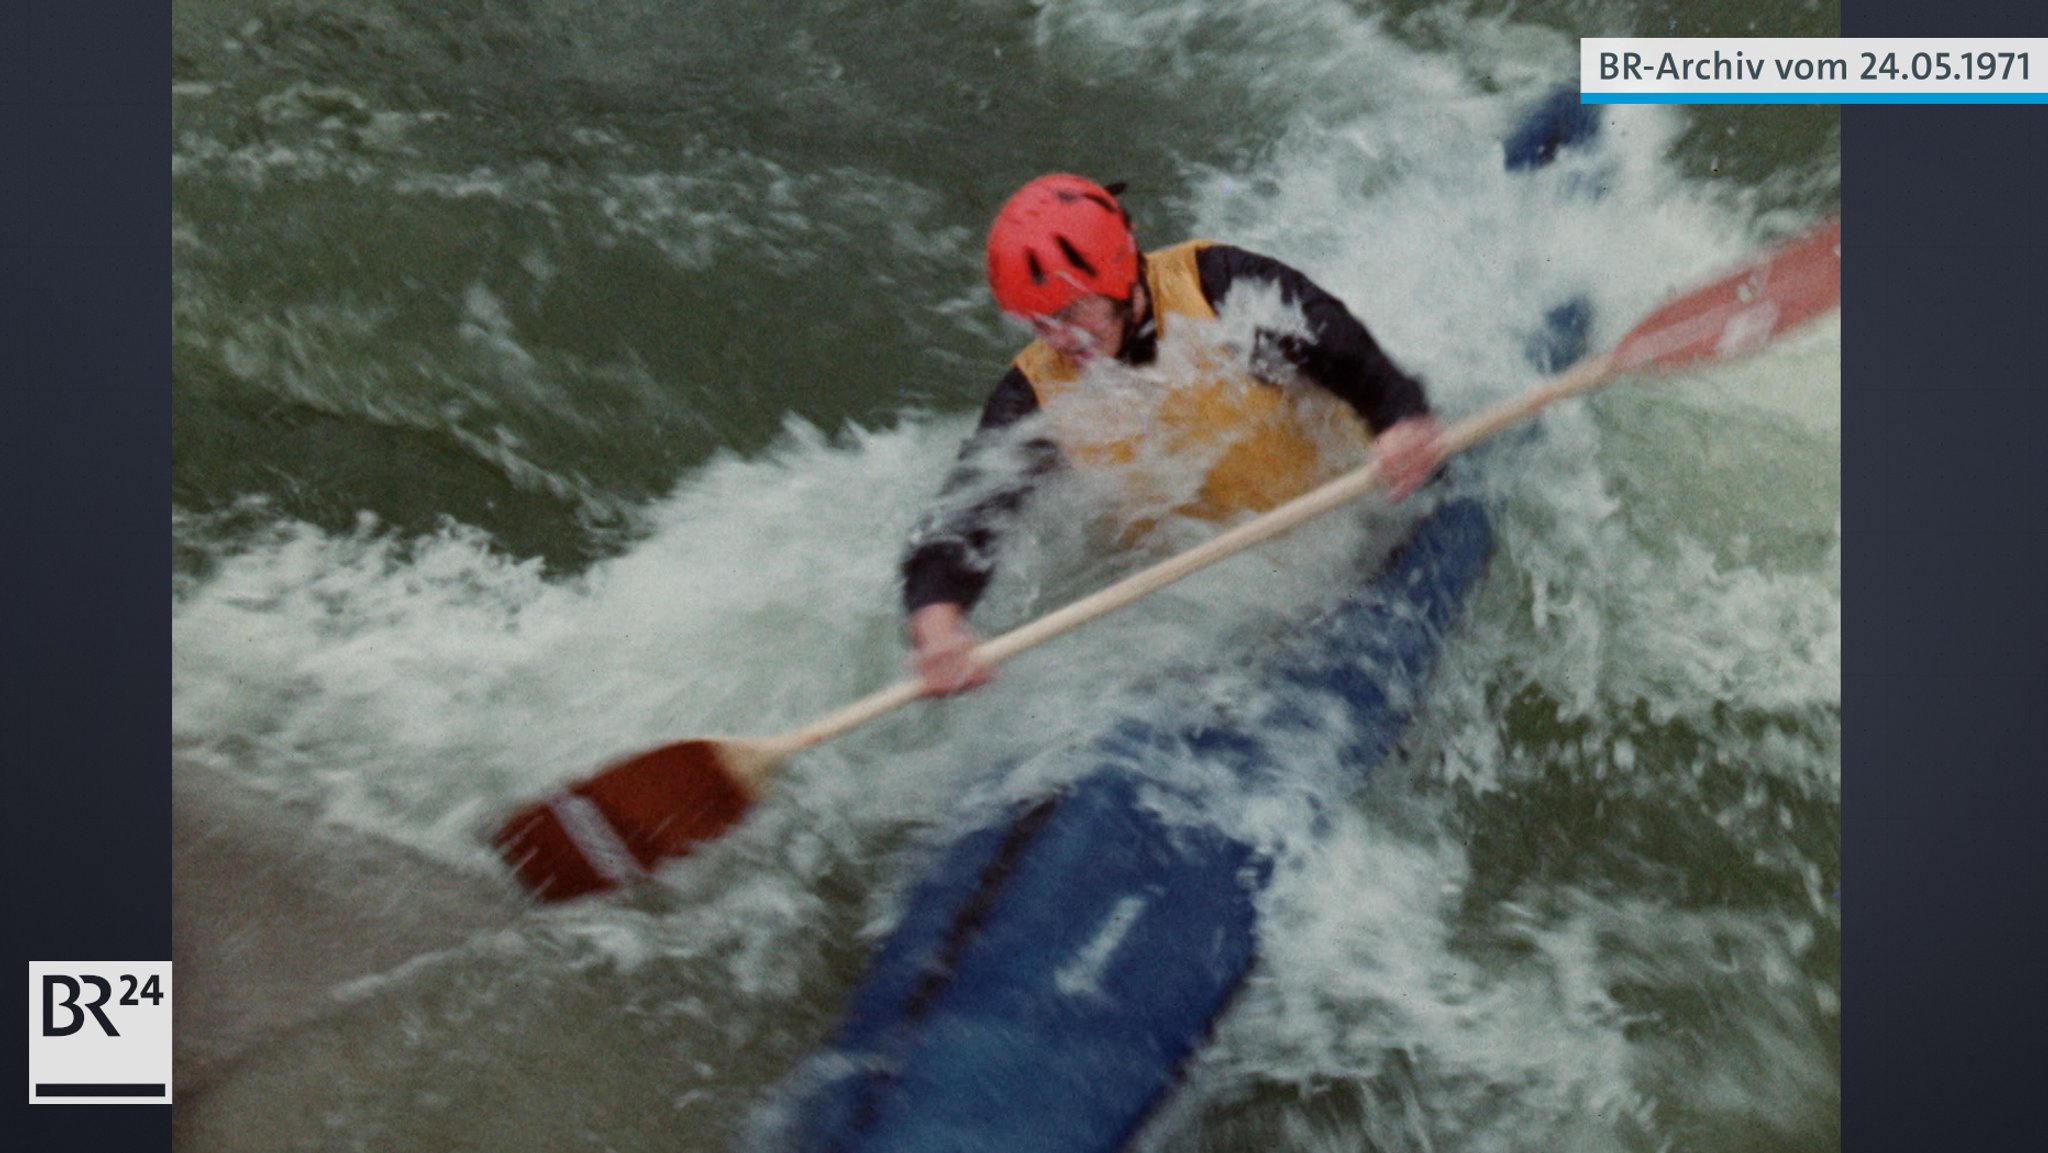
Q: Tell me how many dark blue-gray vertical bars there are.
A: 2